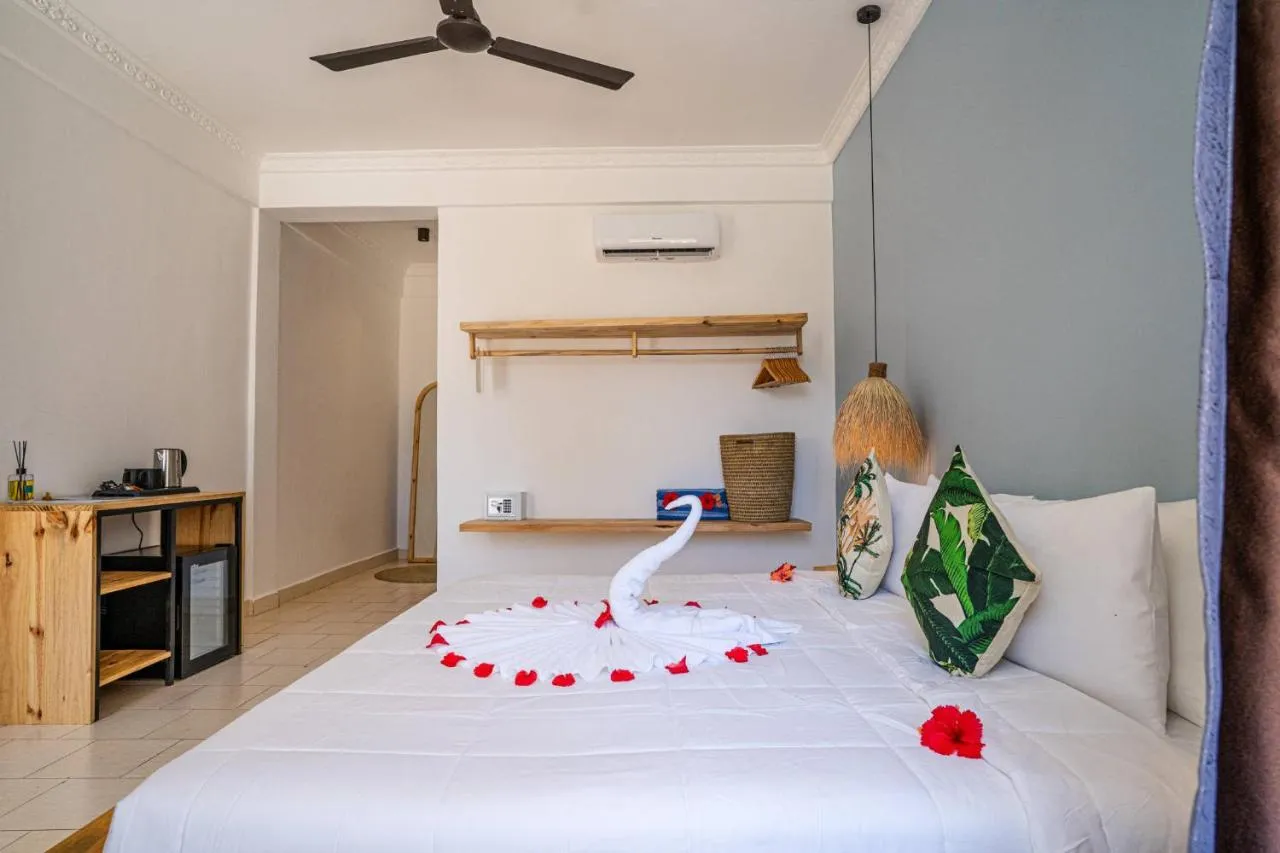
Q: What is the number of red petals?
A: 15